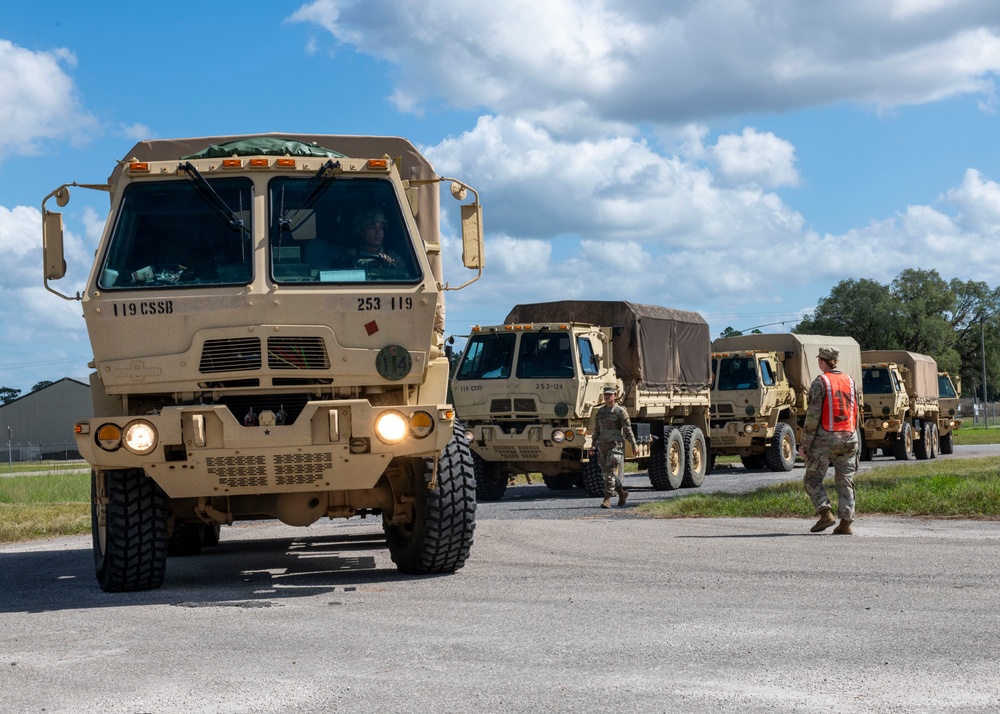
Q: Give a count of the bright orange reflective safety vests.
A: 1